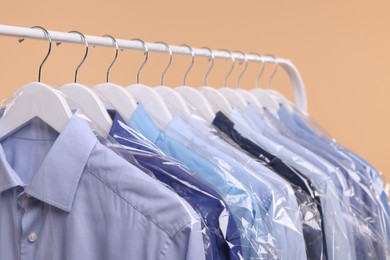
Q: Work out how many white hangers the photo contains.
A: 11